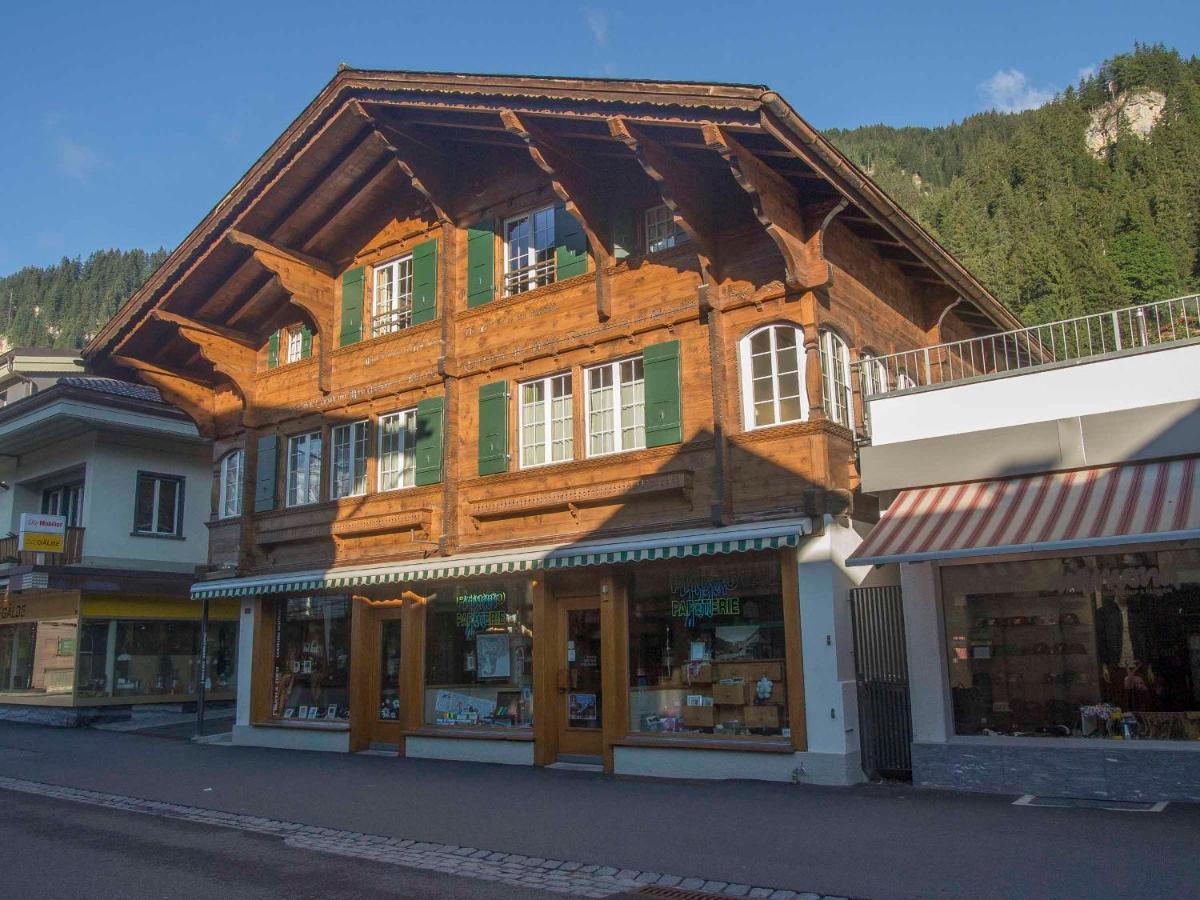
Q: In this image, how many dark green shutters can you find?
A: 11